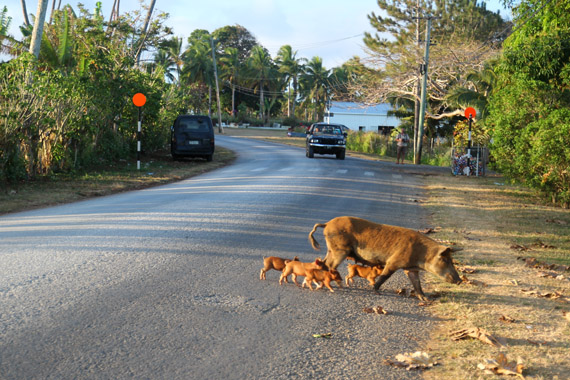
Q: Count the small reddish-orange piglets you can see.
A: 4